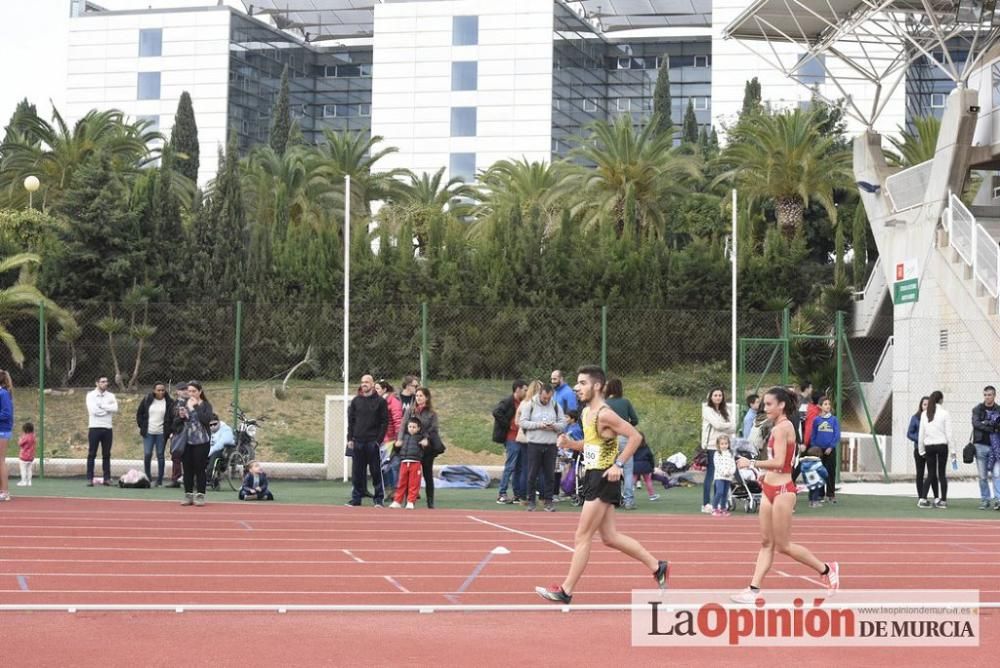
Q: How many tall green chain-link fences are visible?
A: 1